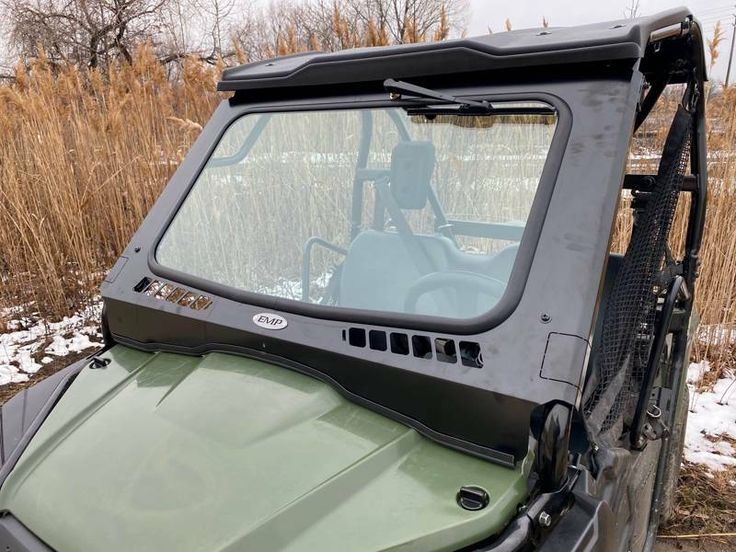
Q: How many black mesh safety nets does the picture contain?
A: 1